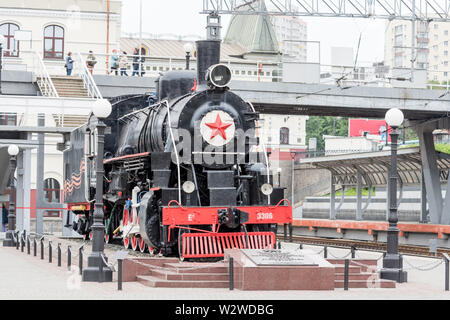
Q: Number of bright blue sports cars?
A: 0